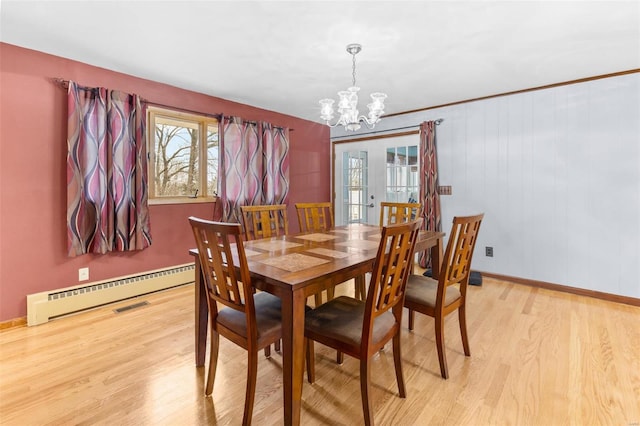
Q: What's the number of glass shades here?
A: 5